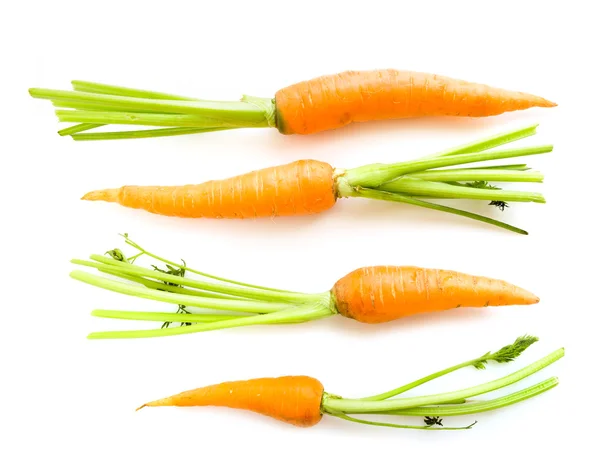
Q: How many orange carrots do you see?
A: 4